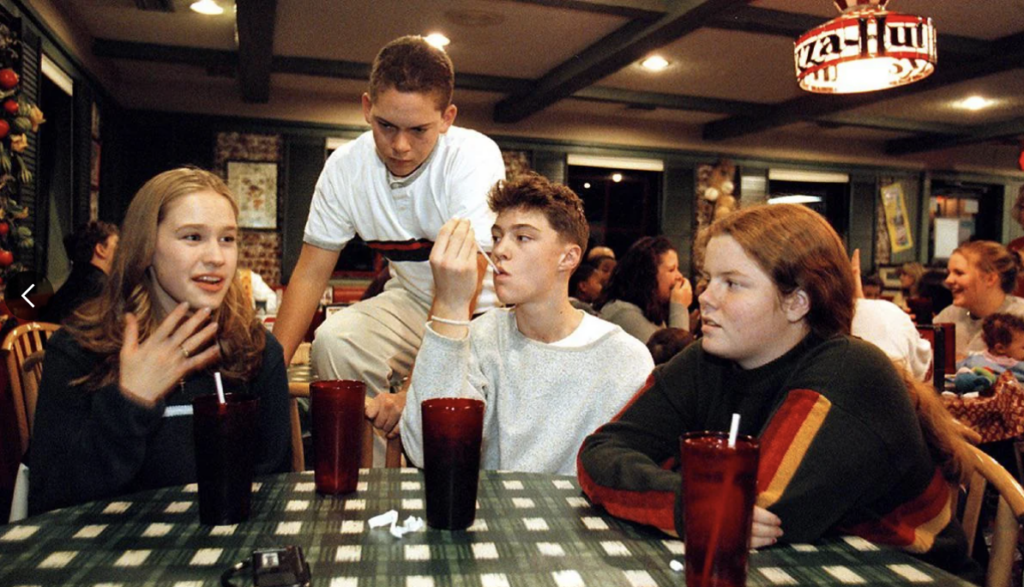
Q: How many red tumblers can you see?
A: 4